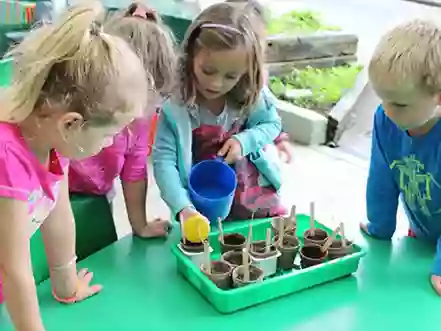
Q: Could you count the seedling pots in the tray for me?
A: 11